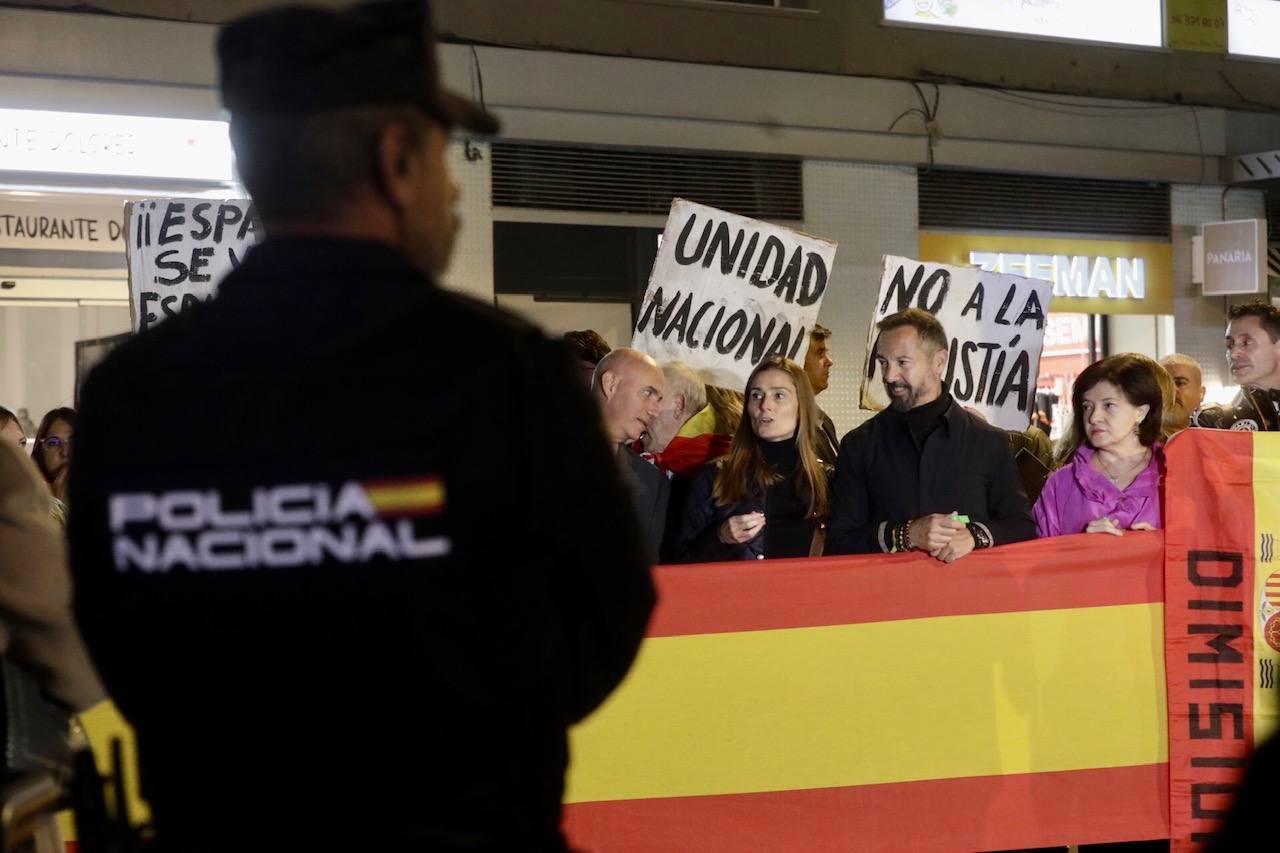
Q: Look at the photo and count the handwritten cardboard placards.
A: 3